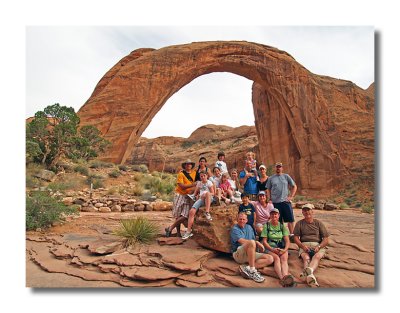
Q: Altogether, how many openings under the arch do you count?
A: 1